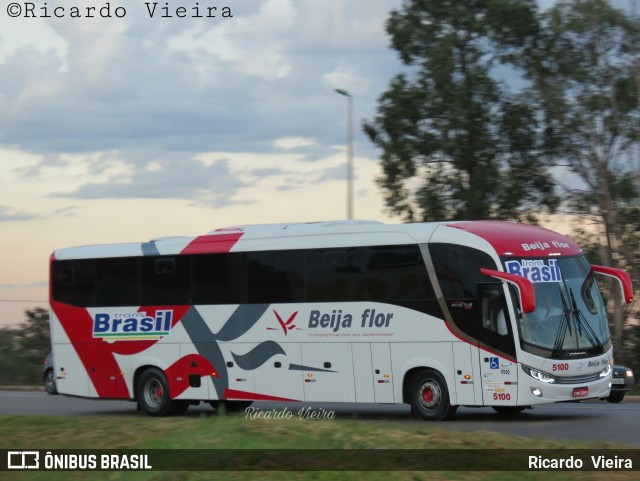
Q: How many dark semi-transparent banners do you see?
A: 1